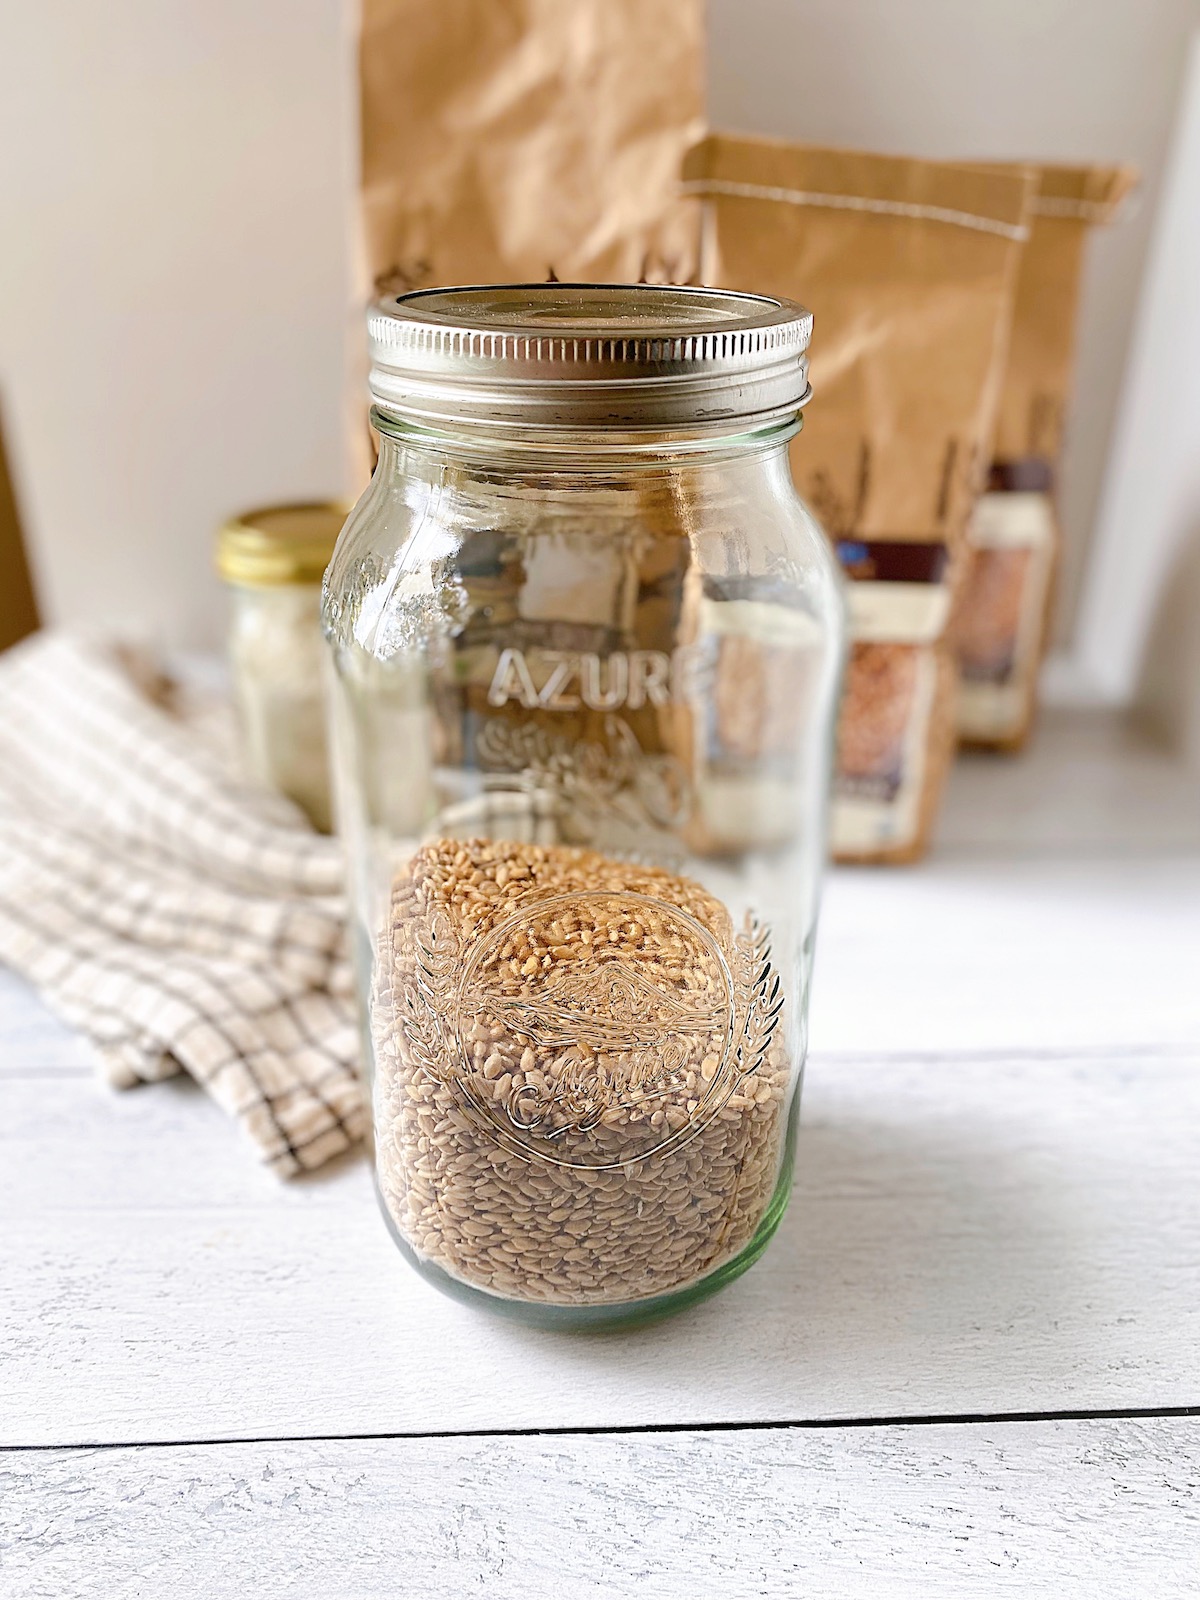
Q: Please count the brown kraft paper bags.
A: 3